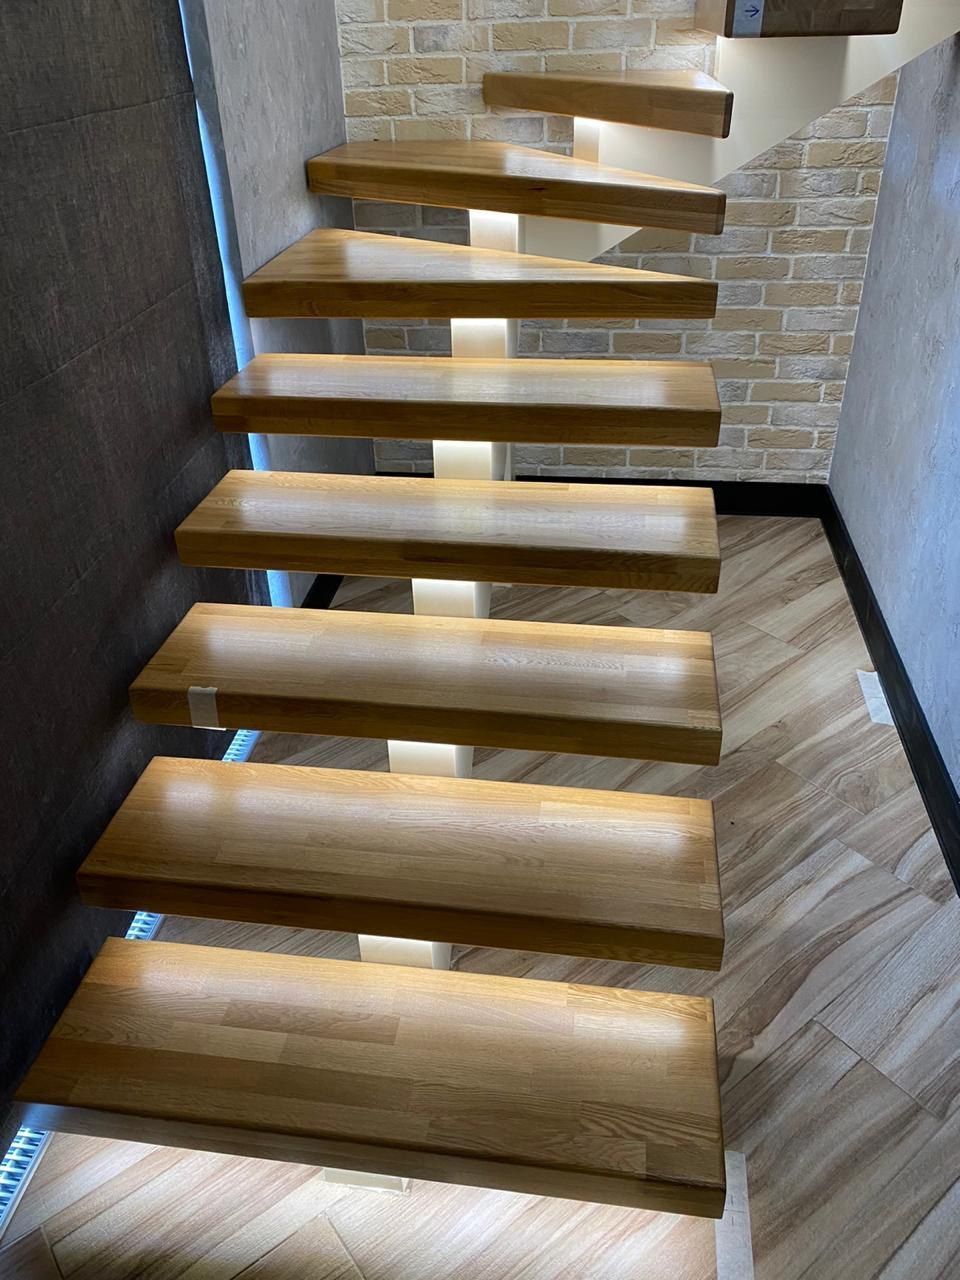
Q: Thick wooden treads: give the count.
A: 9